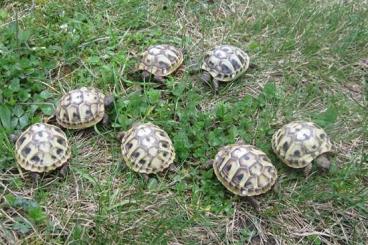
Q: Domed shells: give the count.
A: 7